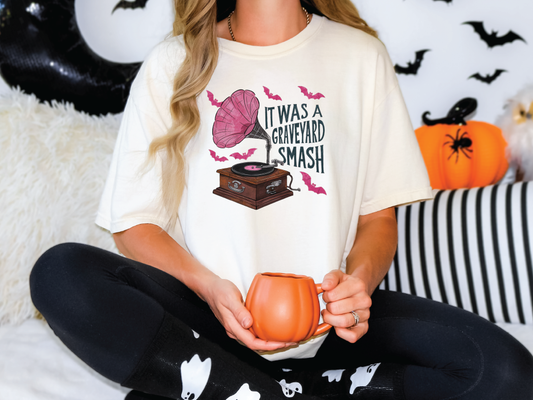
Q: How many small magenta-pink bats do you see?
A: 6